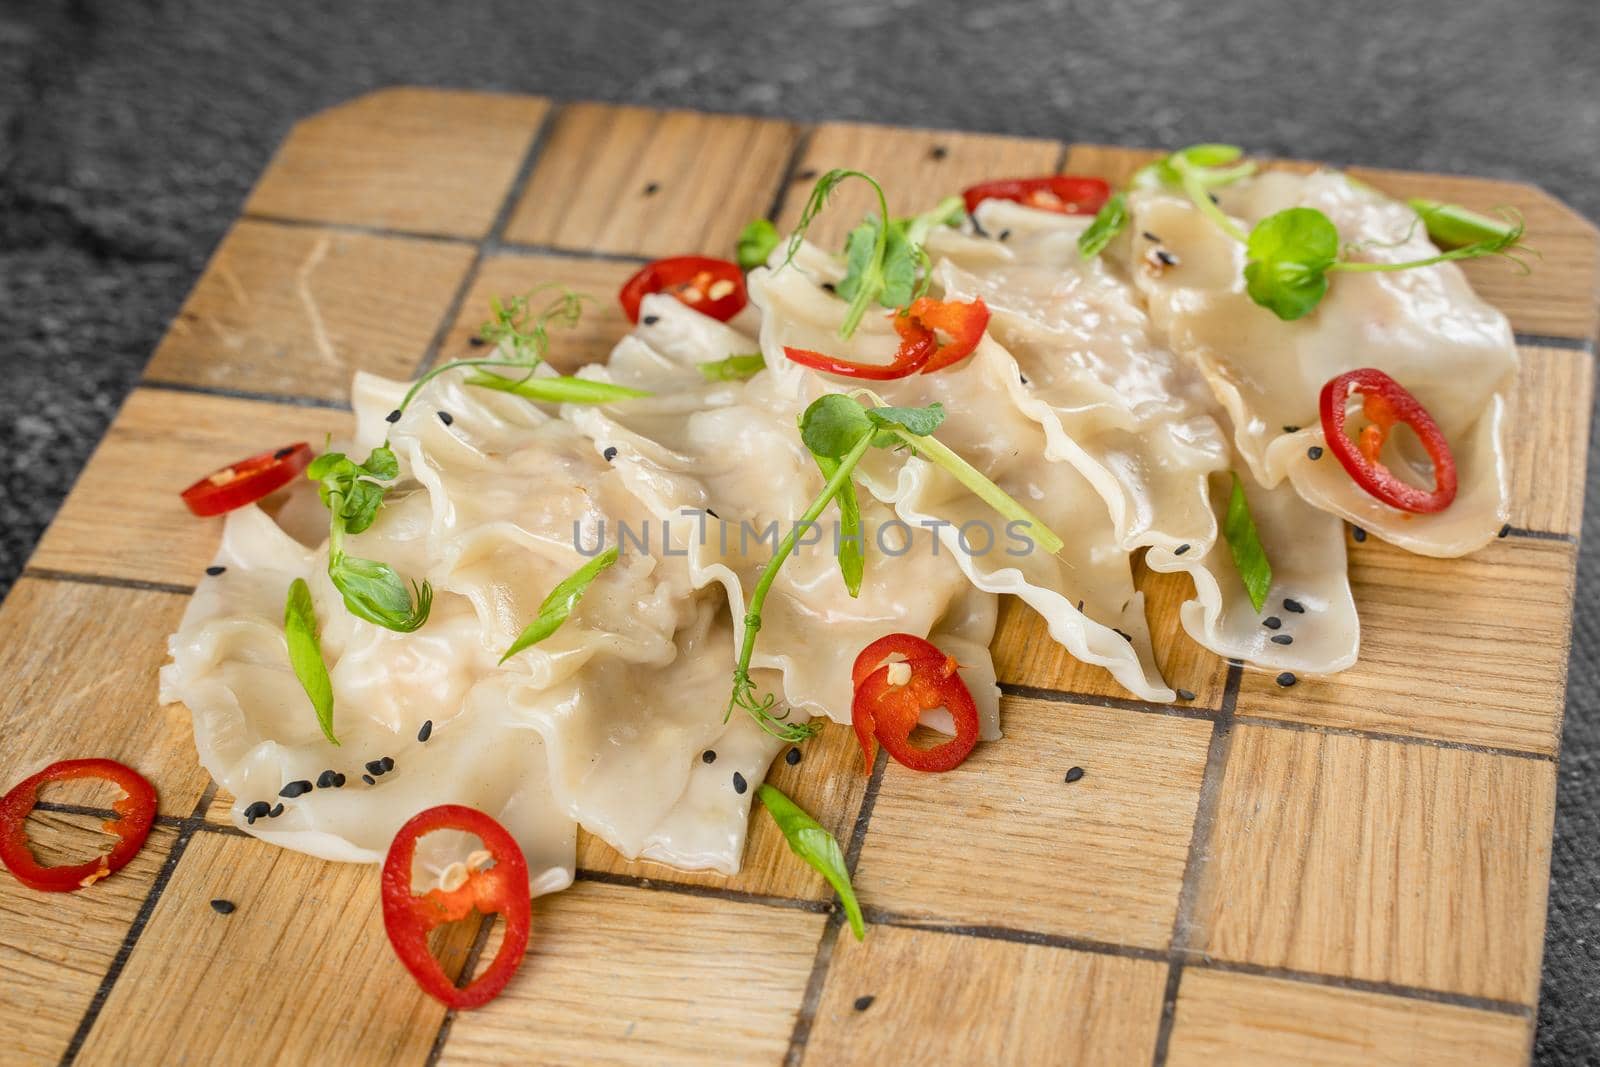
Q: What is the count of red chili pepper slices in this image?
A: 8